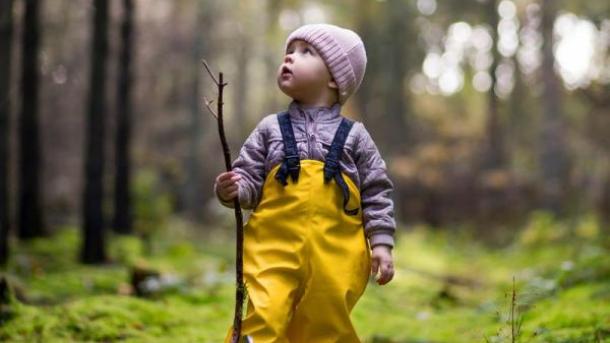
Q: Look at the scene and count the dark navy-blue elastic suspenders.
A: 2